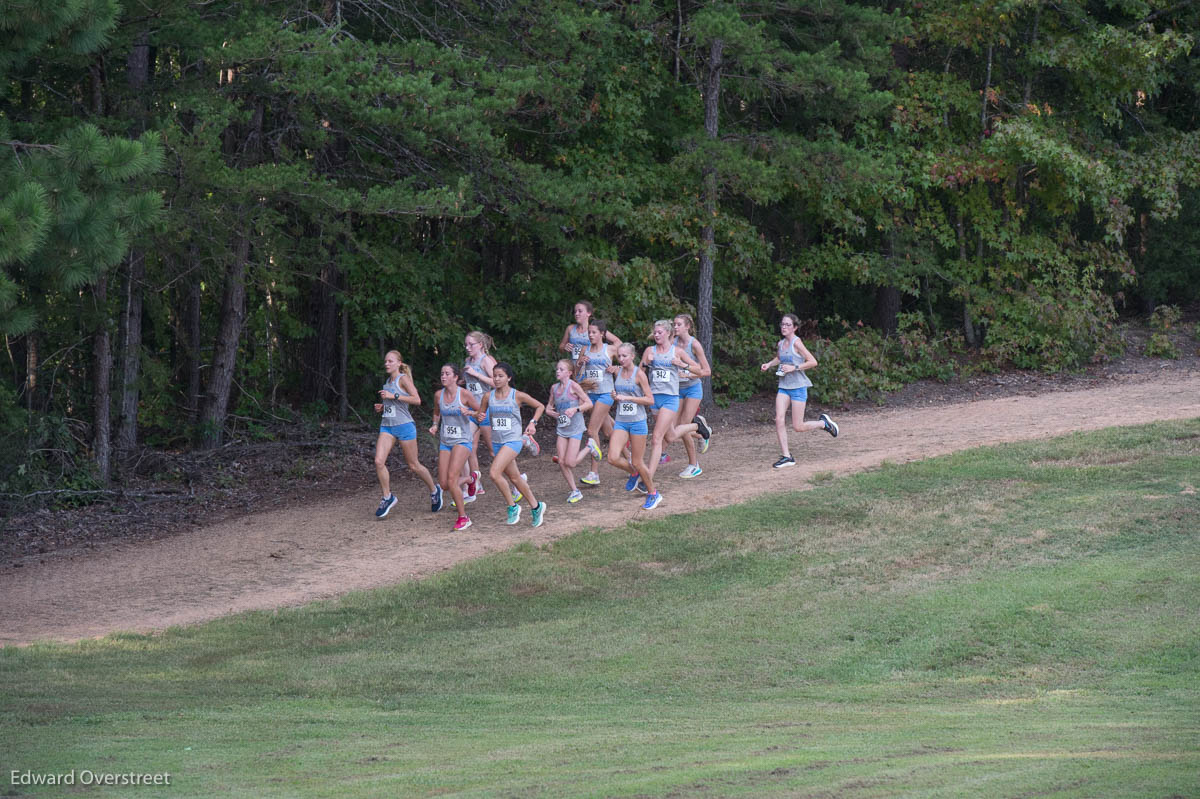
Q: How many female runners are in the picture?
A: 11